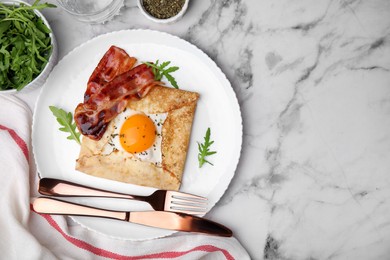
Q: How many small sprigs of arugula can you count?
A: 3